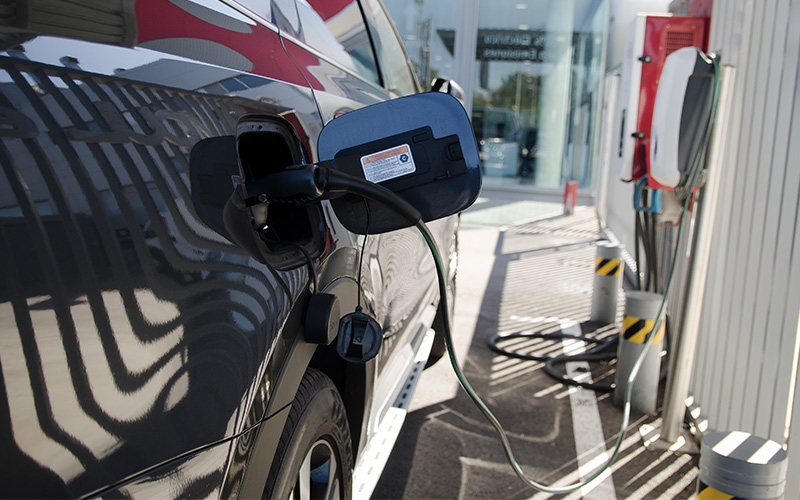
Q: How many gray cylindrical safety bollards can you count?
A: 3